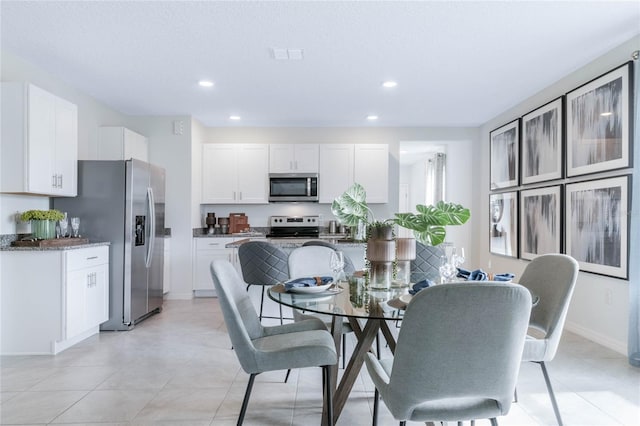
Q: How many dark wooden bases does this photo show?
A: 1